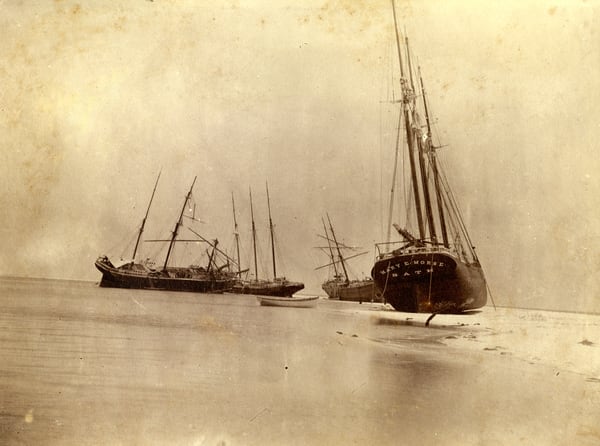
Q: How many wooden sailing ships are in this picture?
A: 4